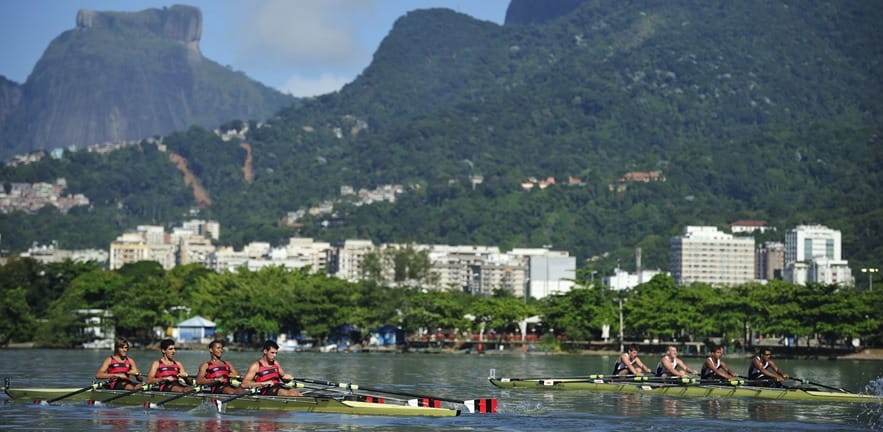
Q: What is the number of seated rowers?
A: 8